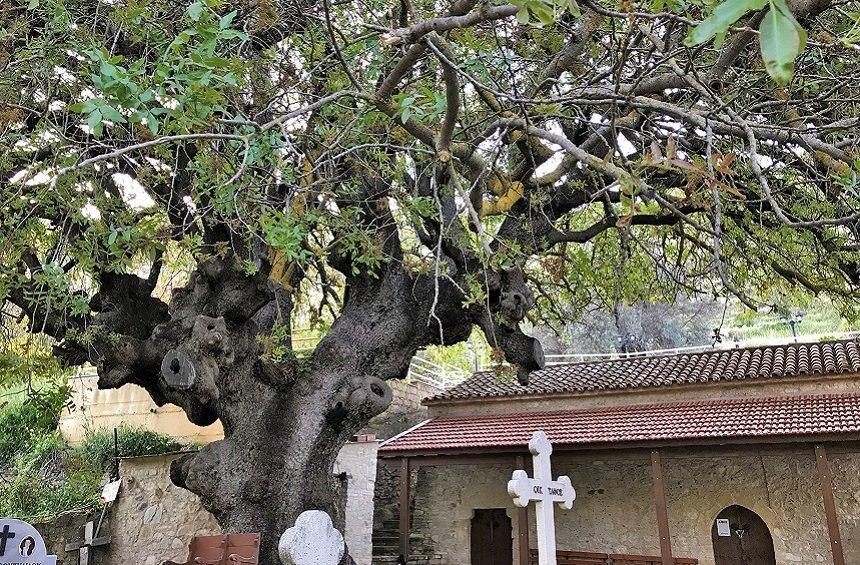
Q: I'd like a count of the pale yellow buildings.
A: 1